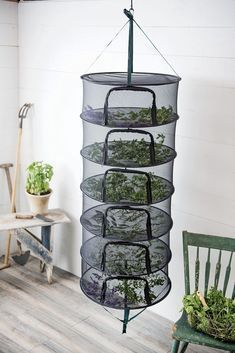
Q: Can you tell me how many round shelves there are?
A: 6